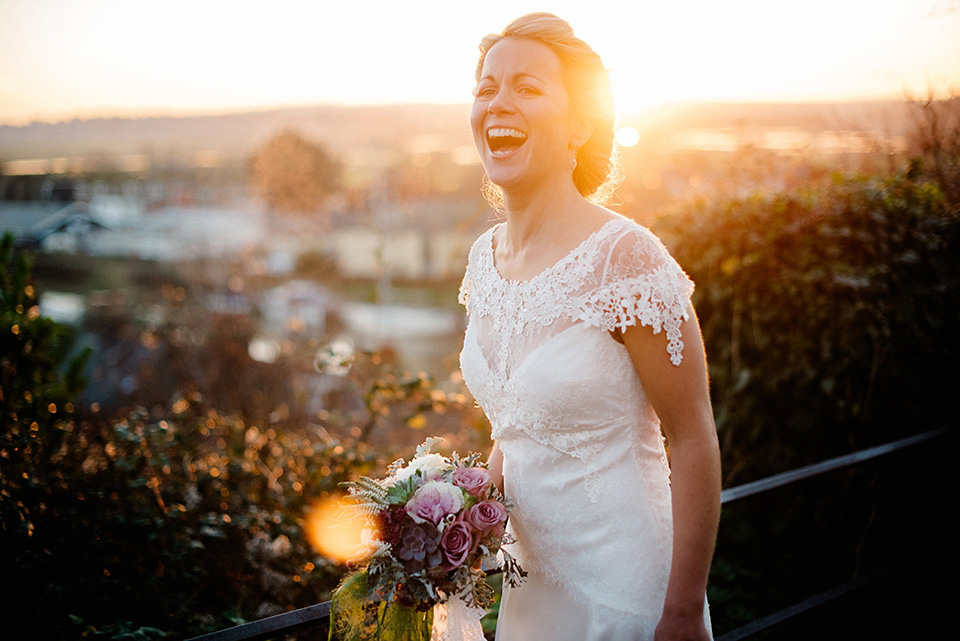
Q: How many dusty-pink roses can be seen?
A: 3